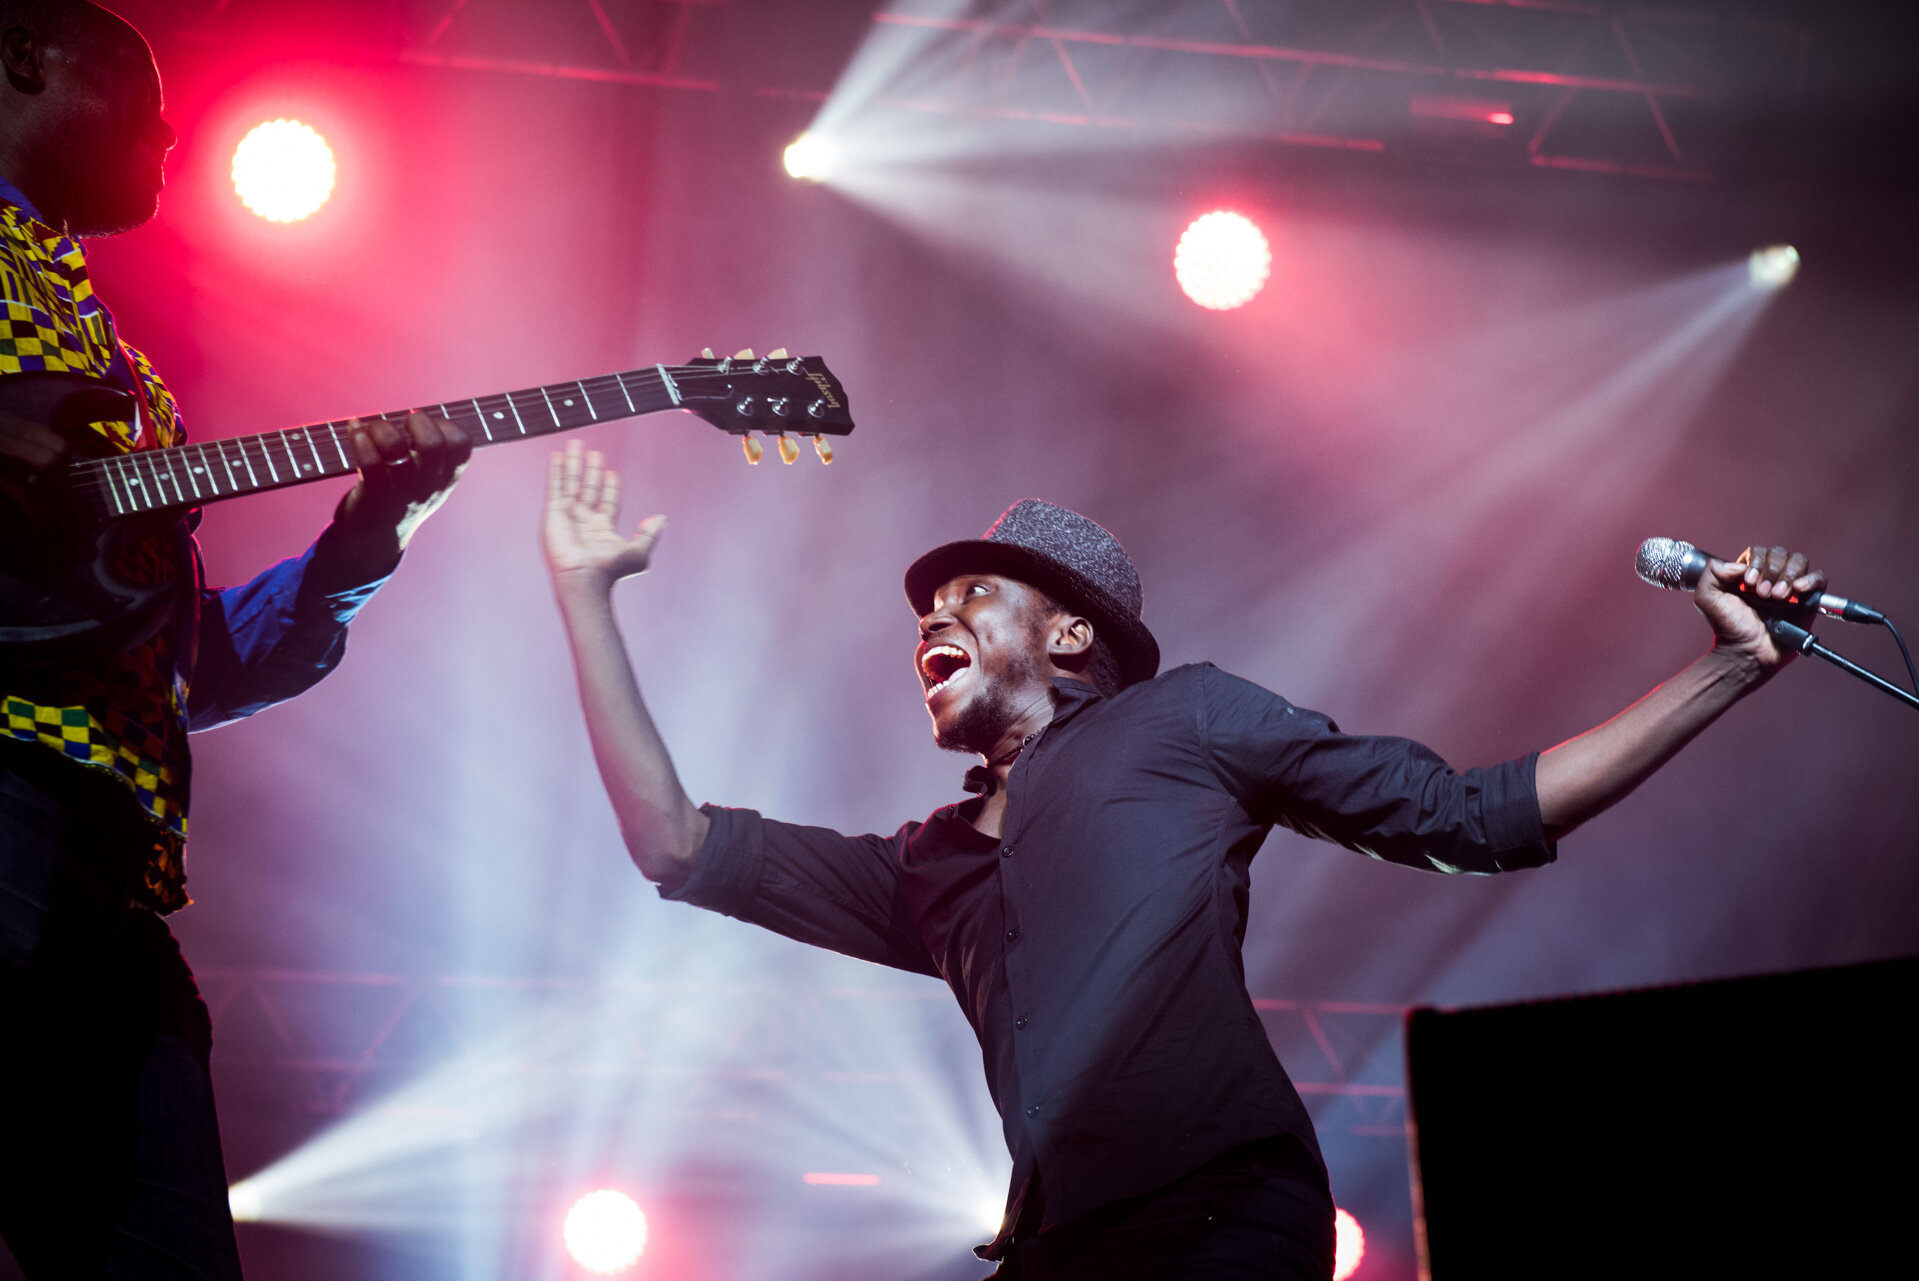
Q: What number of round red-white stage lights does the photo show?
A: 4